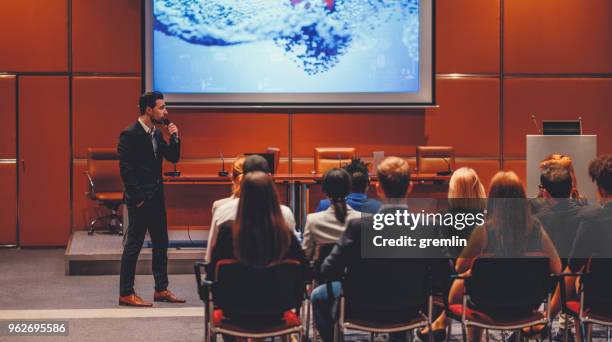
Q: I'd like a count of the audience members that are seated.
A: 11